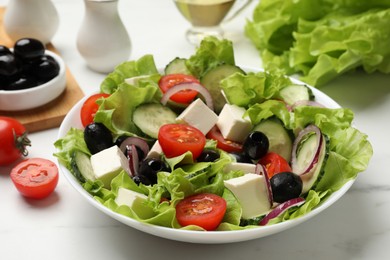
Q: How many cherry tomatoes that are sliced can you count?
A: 7